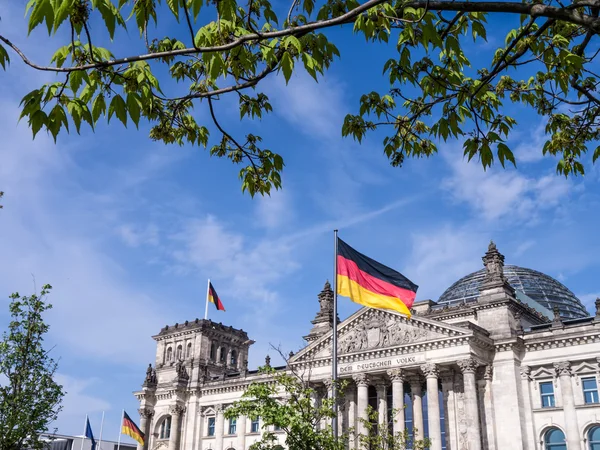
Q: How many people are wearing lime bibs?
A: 0